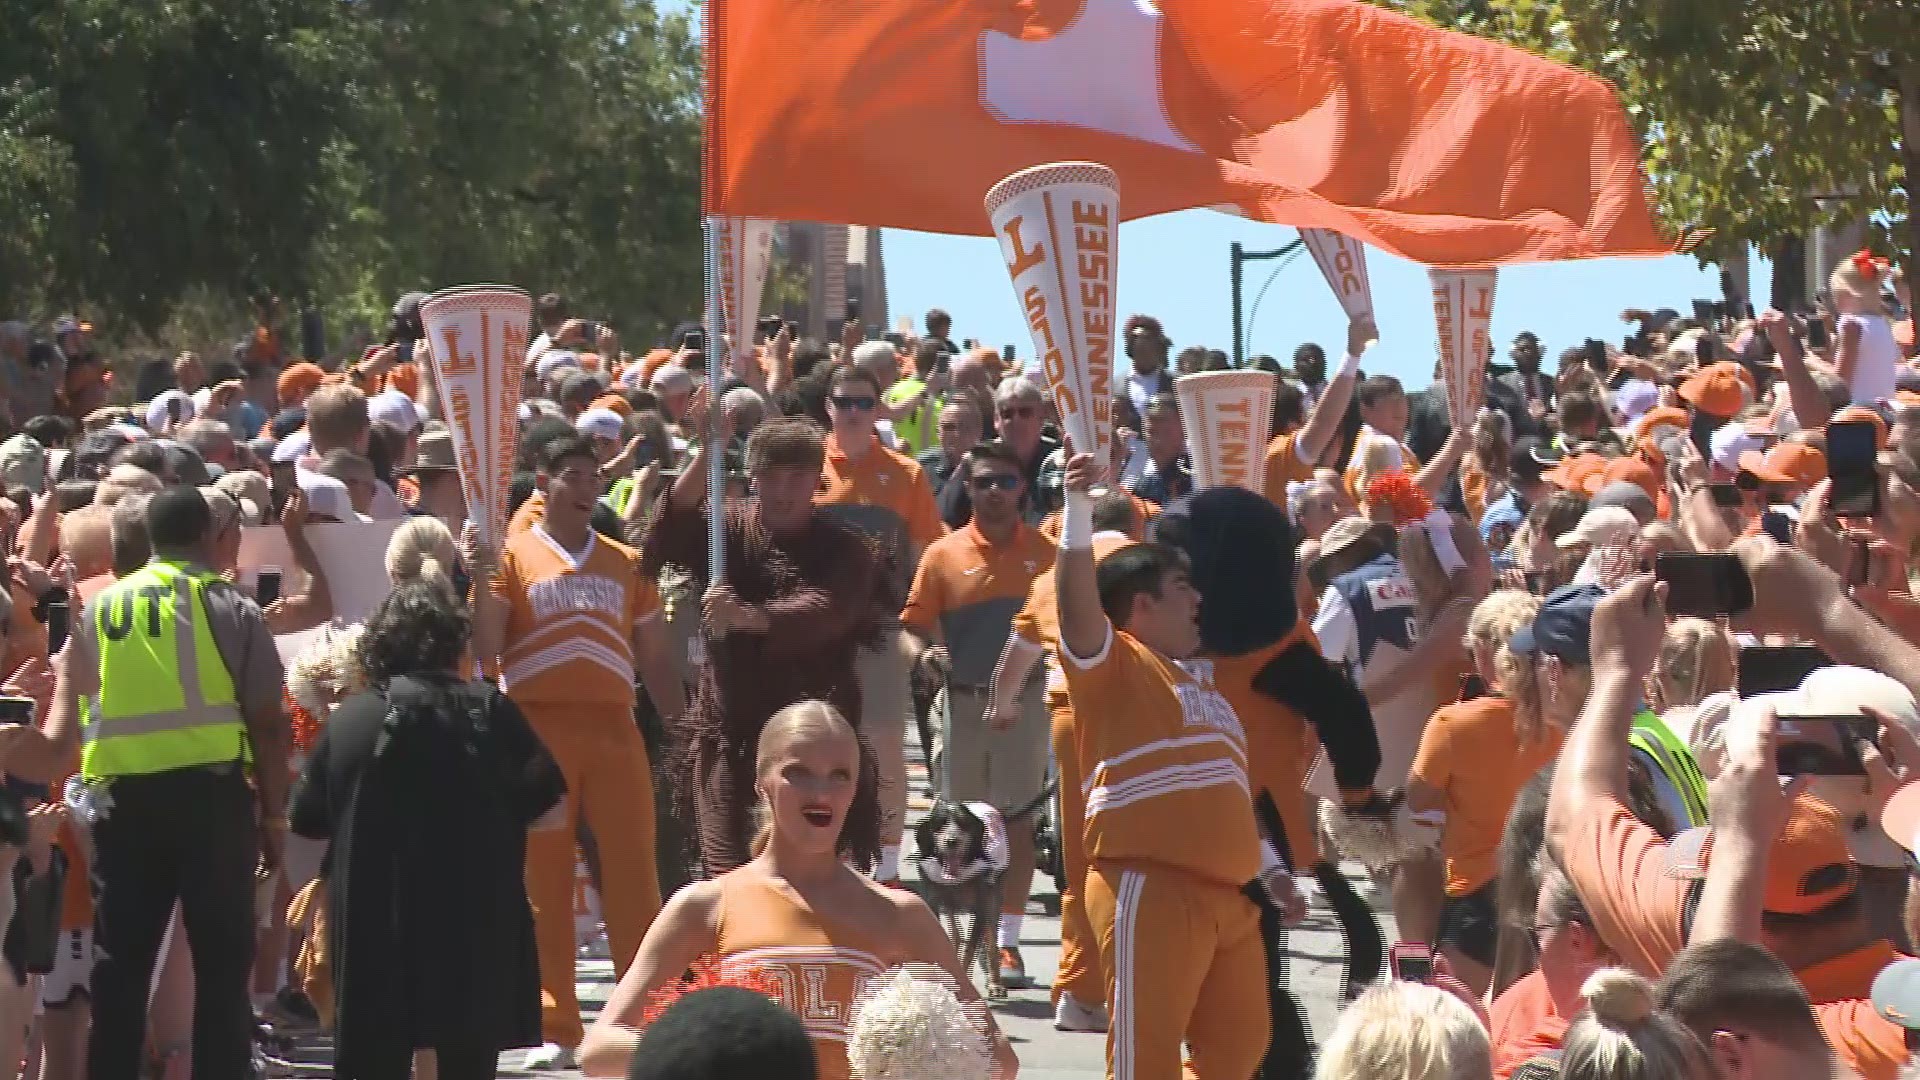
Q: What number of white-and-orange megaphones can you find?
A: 6